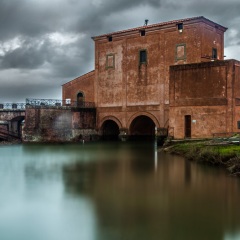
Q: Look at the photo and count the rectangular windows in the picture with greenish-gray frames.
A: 3